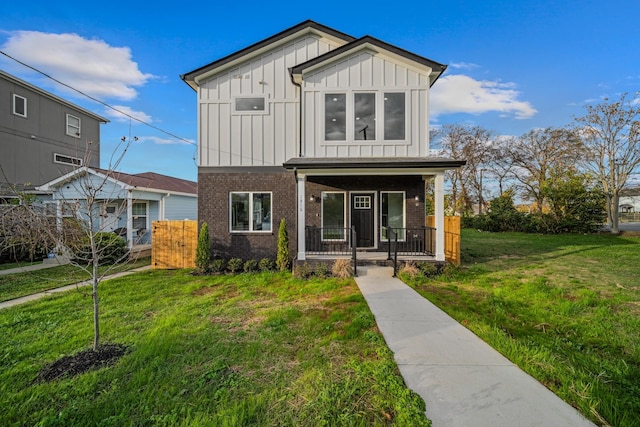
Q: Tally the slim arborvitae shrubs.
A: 2